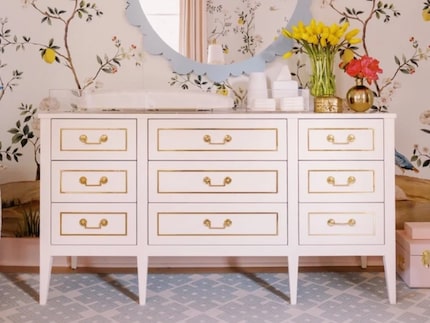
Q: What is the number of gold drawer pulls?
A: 9